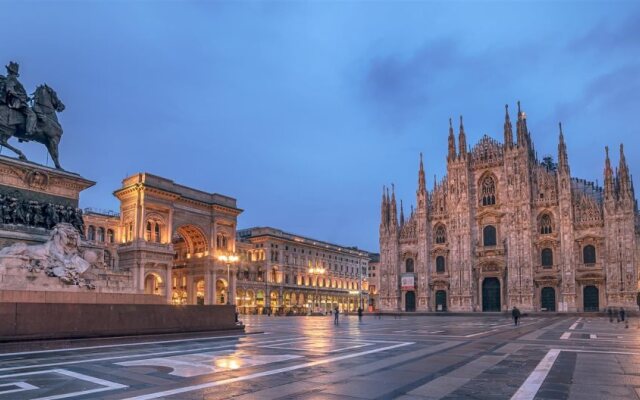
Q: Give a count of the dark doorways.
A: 5